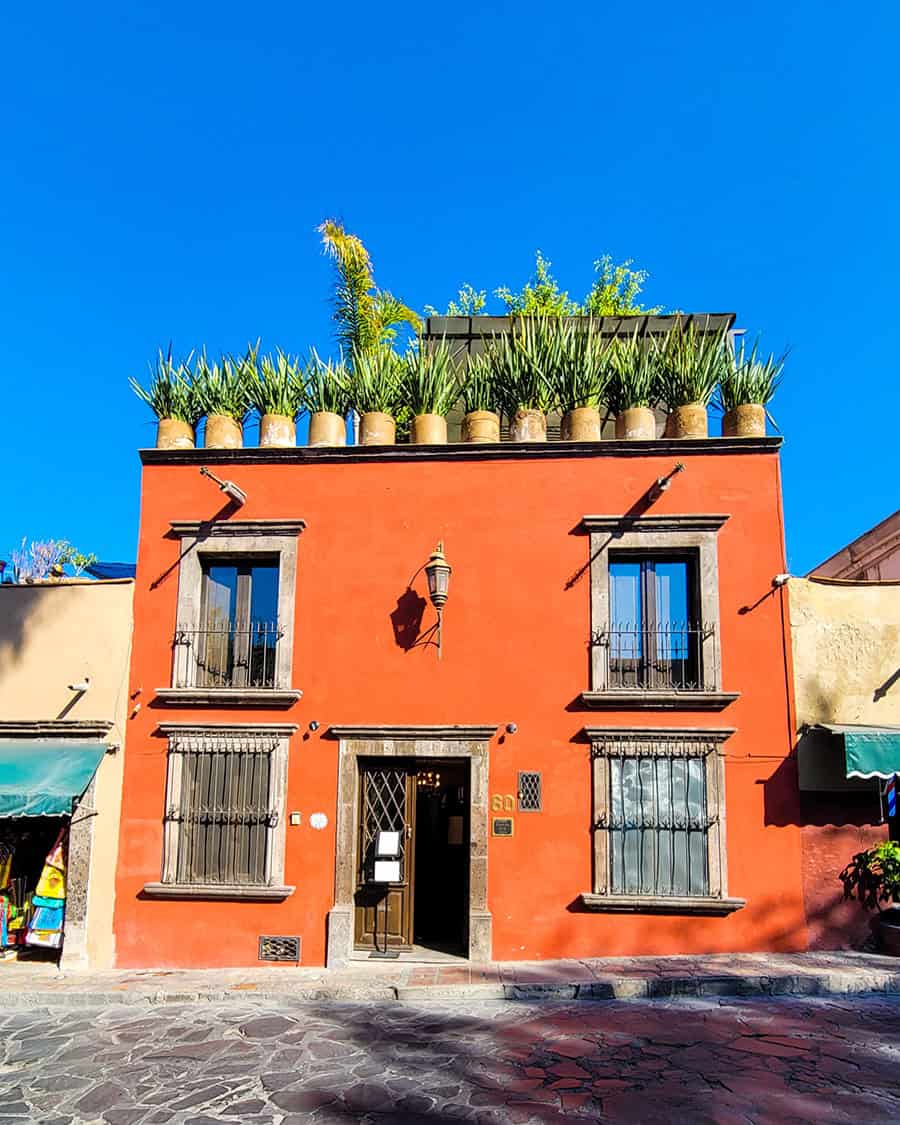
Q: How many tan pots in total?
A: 12